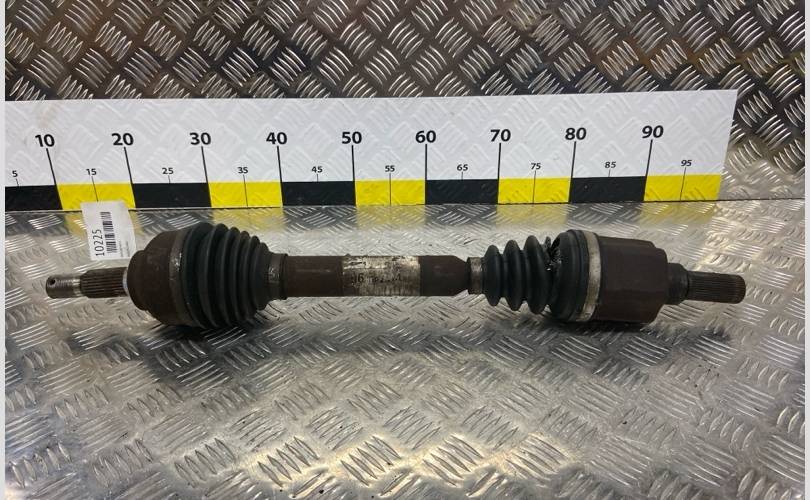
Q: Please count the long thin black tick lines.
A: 9